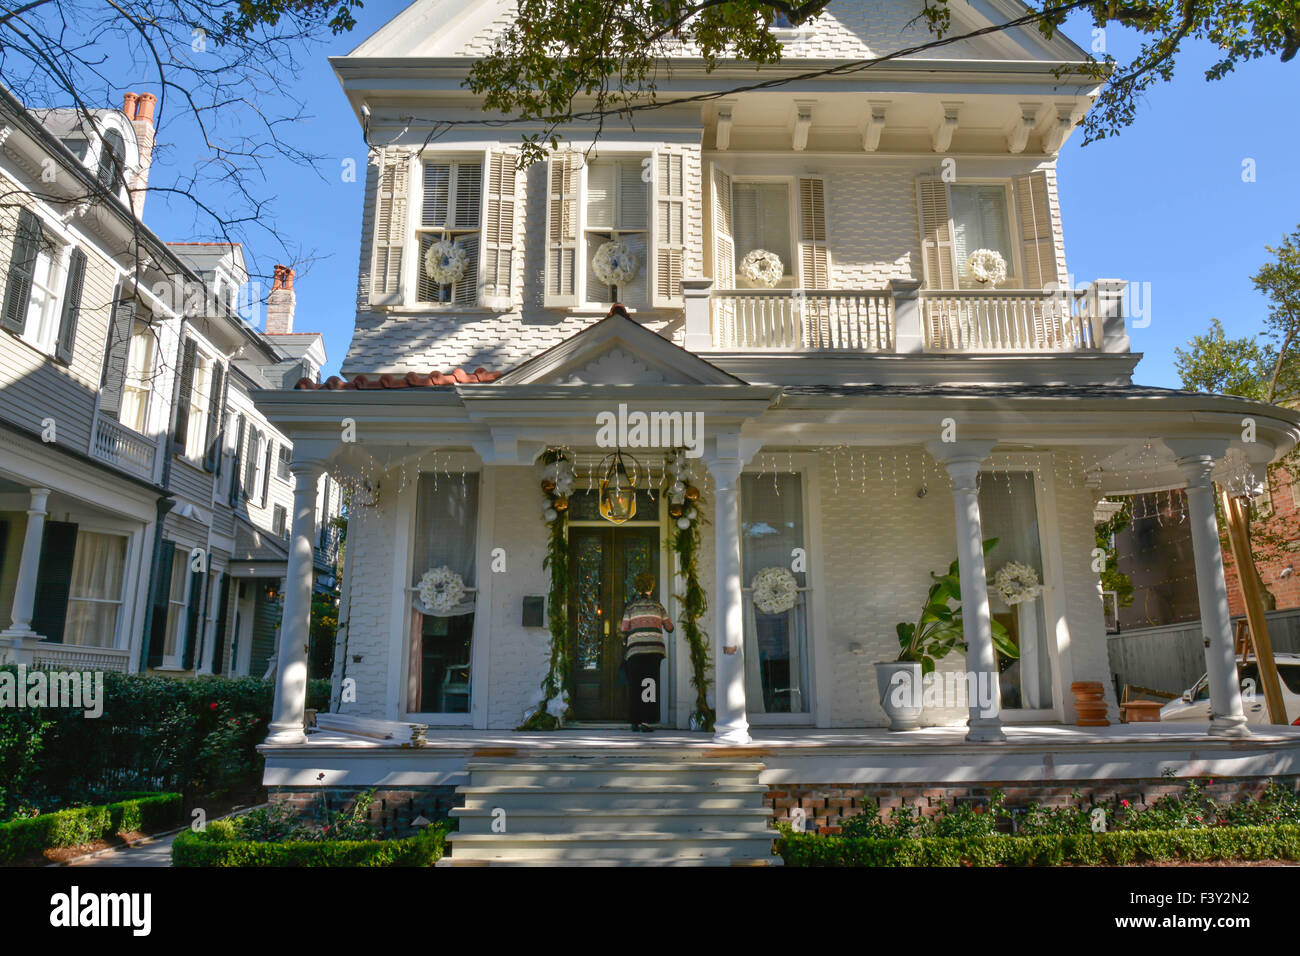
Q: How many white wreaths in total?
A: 7